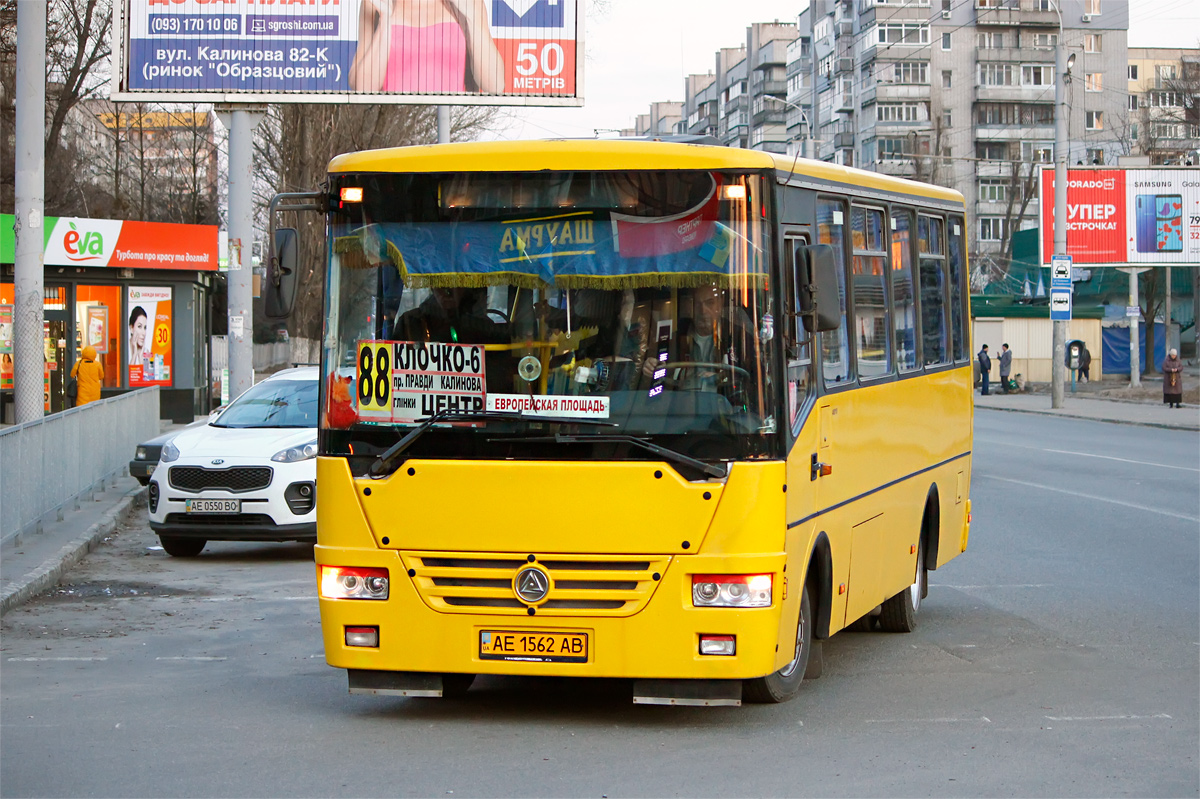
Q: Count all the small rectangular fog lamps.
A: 2